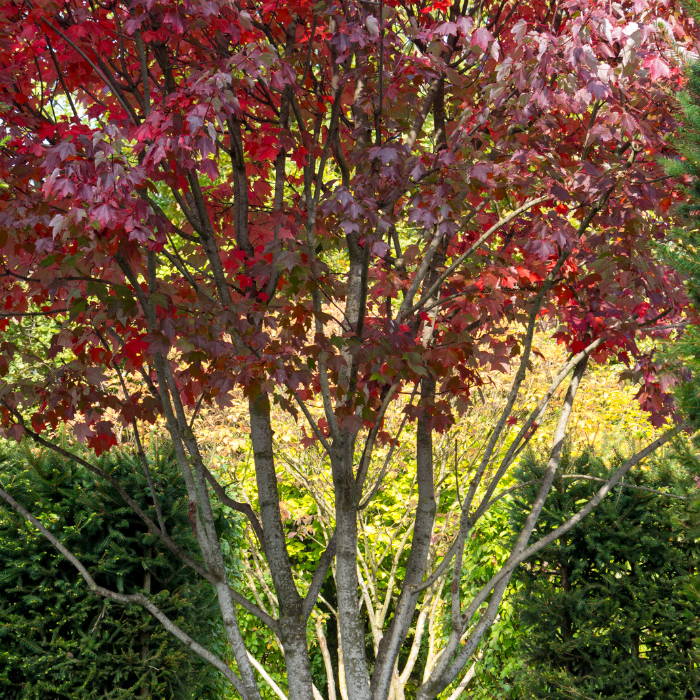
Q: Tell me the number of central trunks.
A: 3